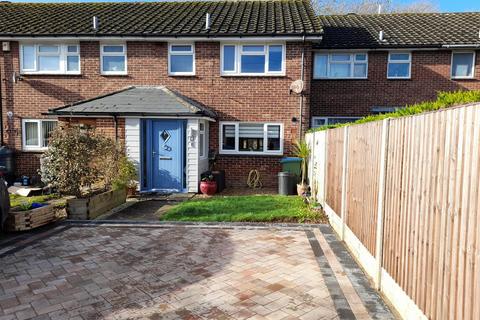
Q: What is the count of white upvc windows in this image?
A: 11